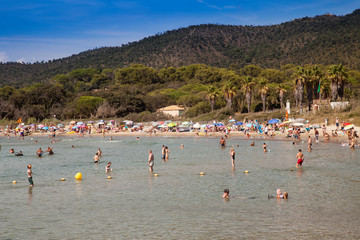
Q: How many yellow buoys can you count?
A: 8